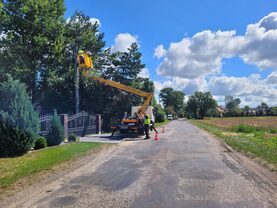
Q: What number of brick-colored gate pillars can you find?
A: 2